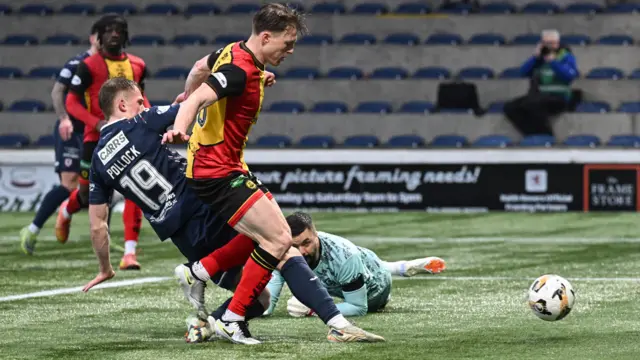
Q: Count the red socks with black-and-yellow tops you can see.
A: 1